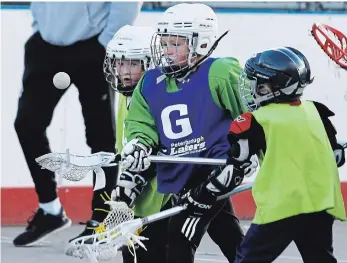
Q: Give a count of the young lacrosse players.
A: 3